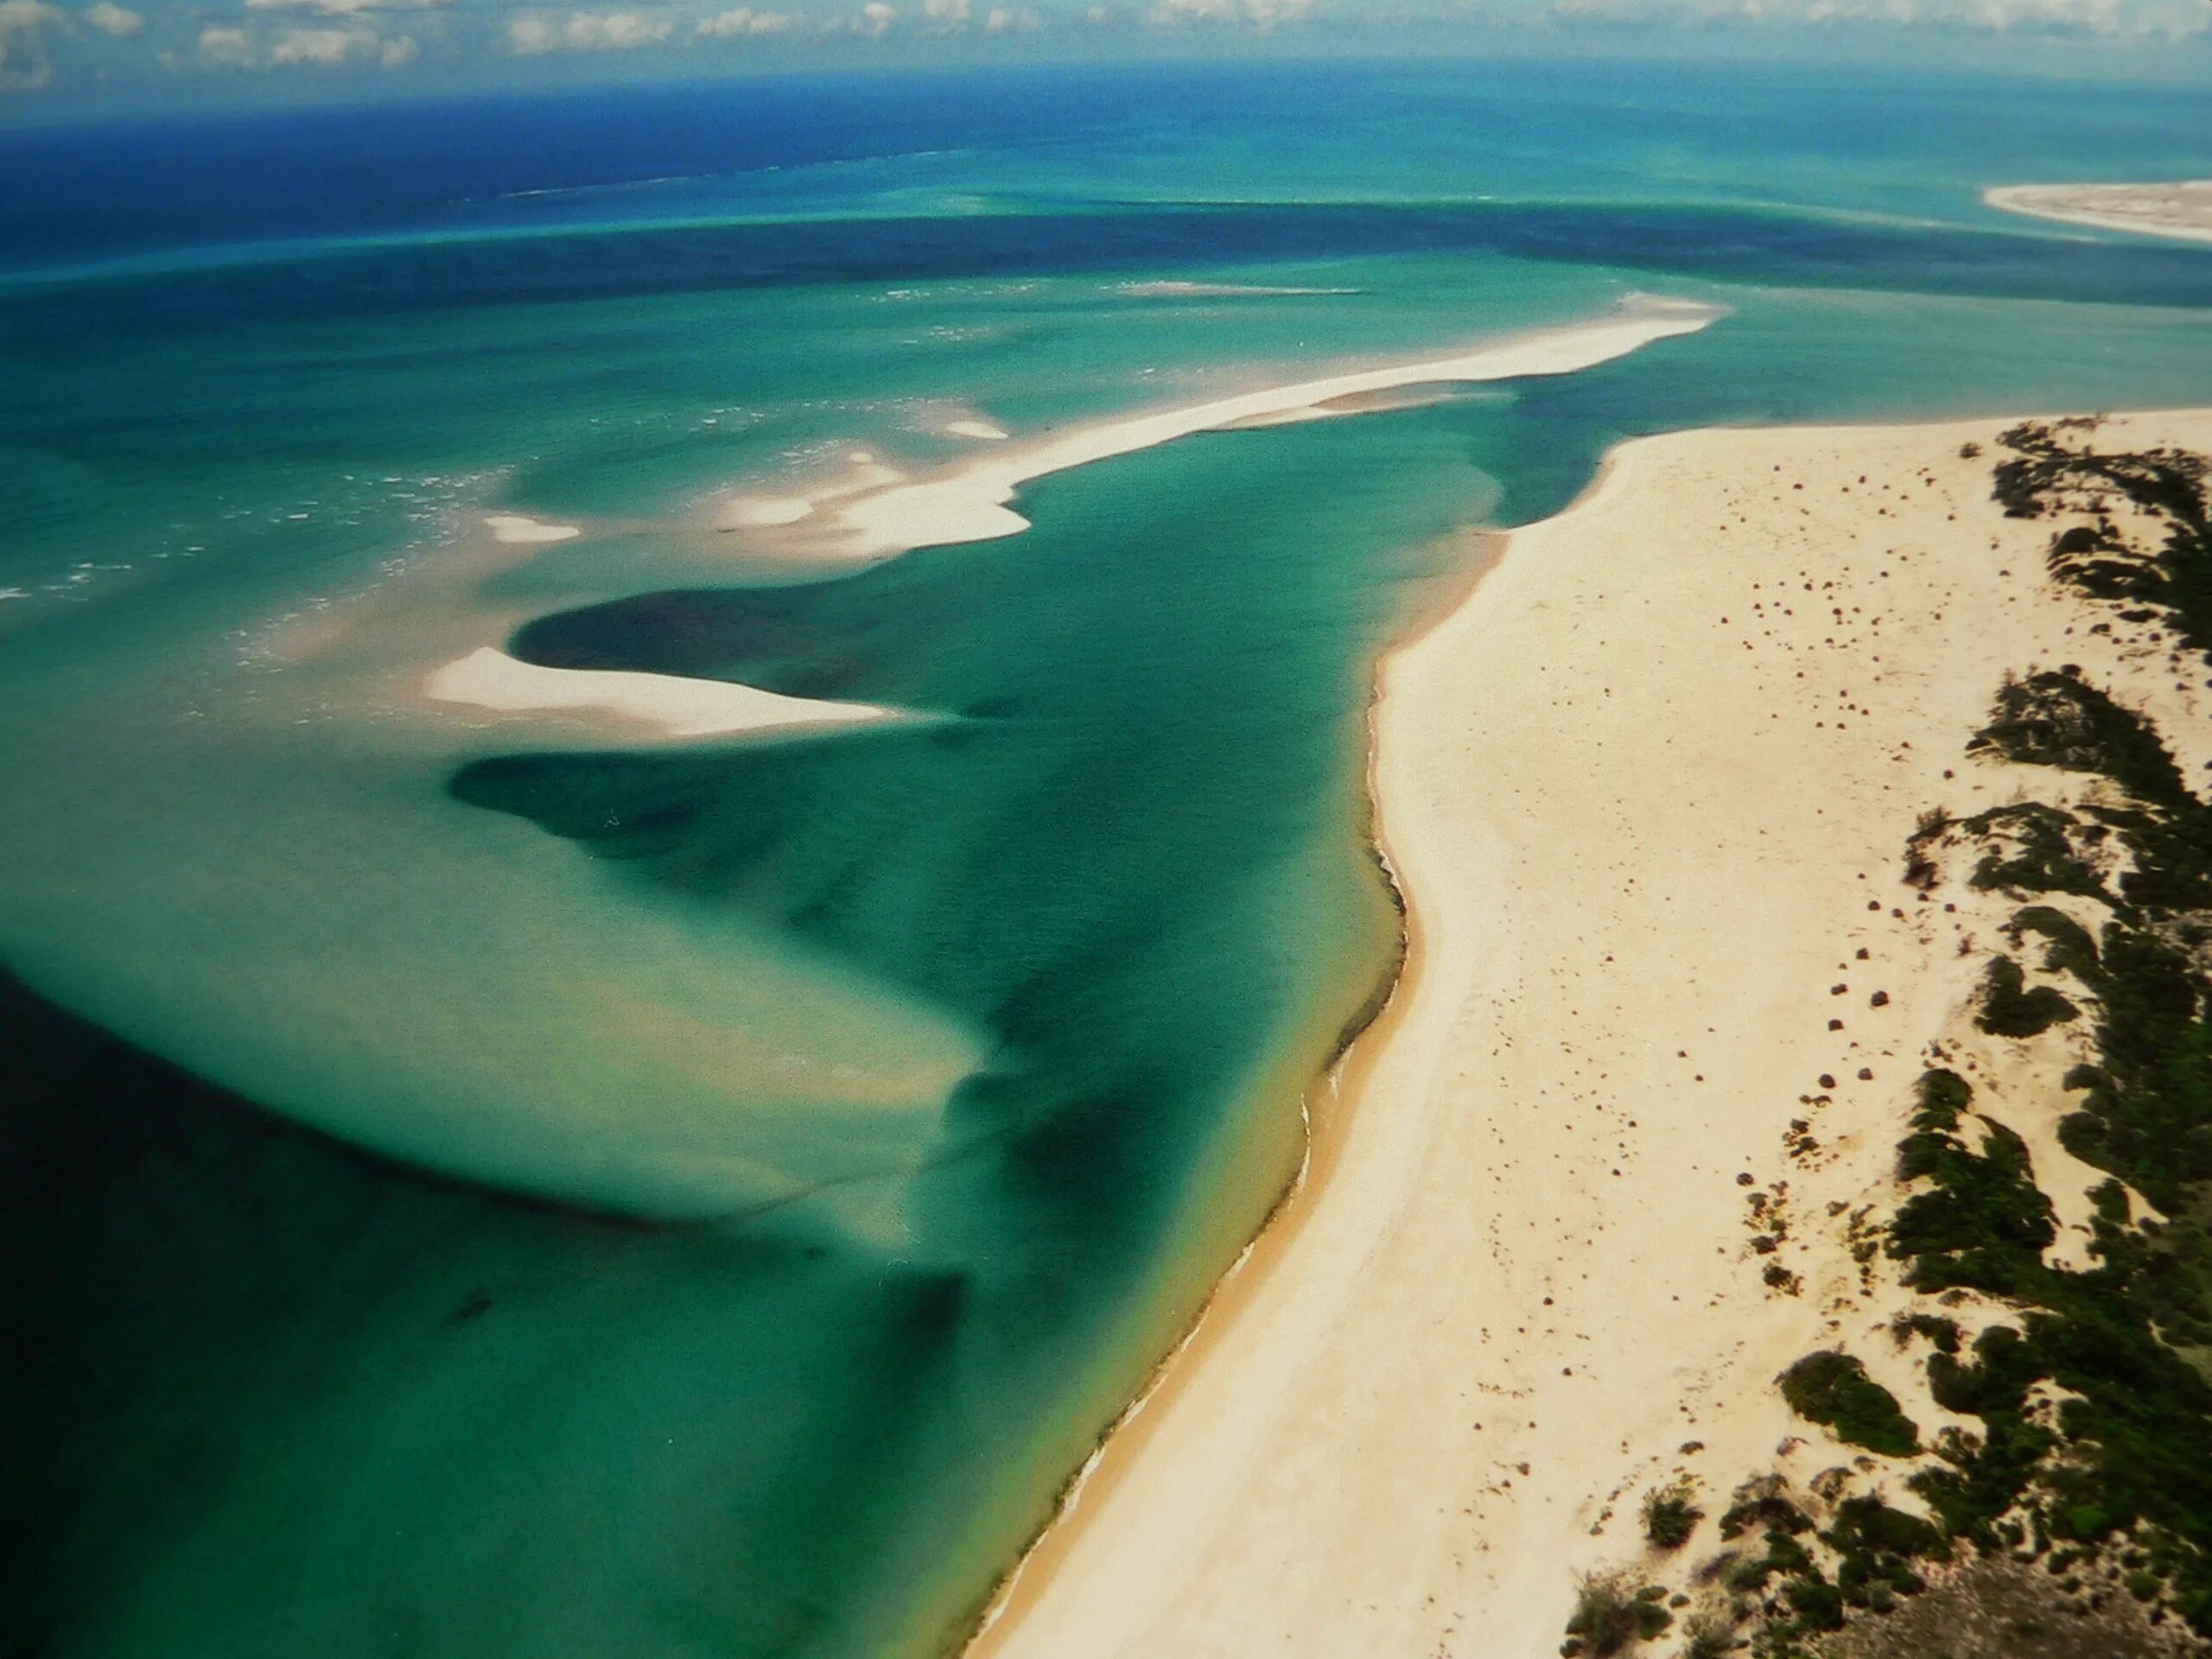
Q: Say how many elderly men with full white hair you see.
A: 0